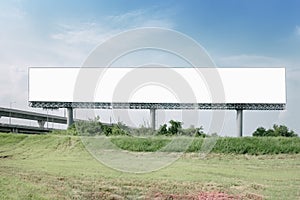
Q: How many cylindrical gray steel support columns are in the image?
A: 3